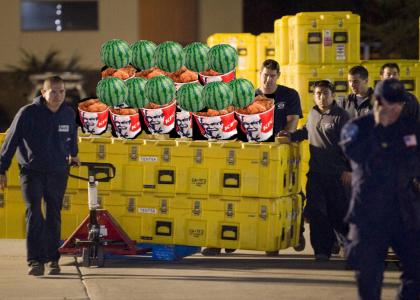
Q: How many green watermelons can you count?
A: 11